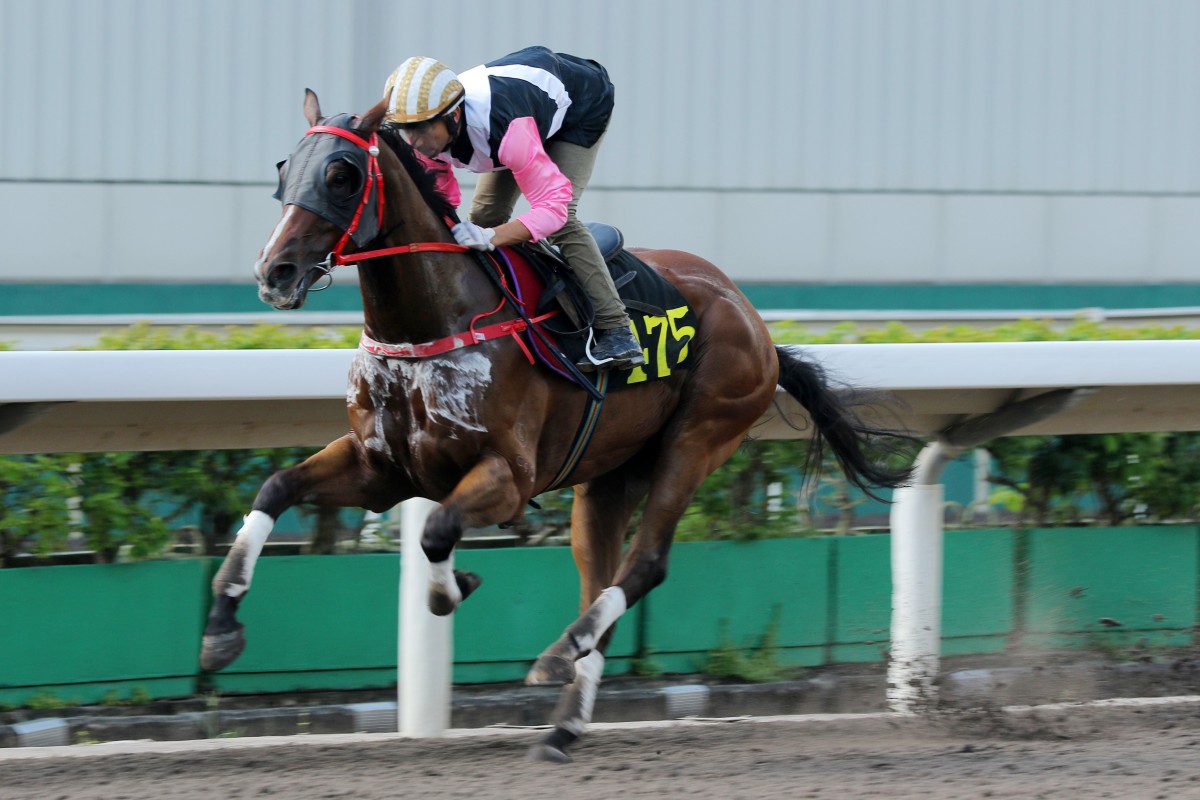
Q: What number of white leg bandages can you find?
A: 4